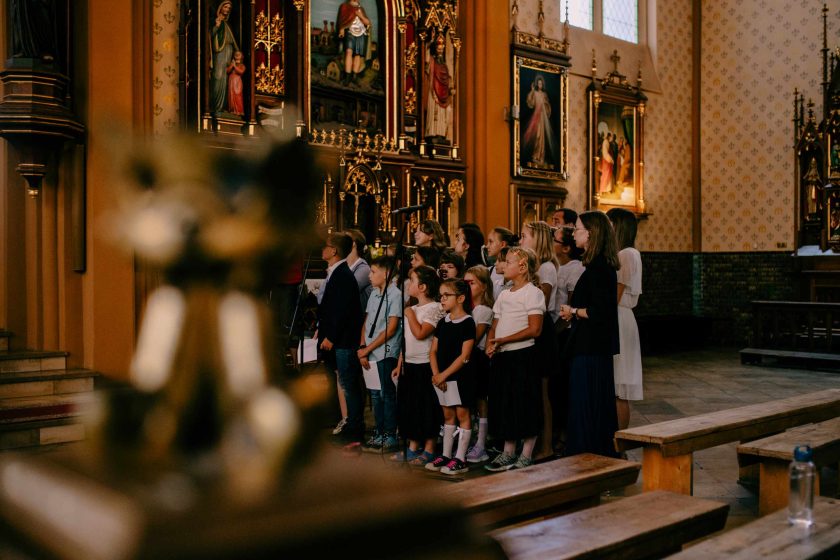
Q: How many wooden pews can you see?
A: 5